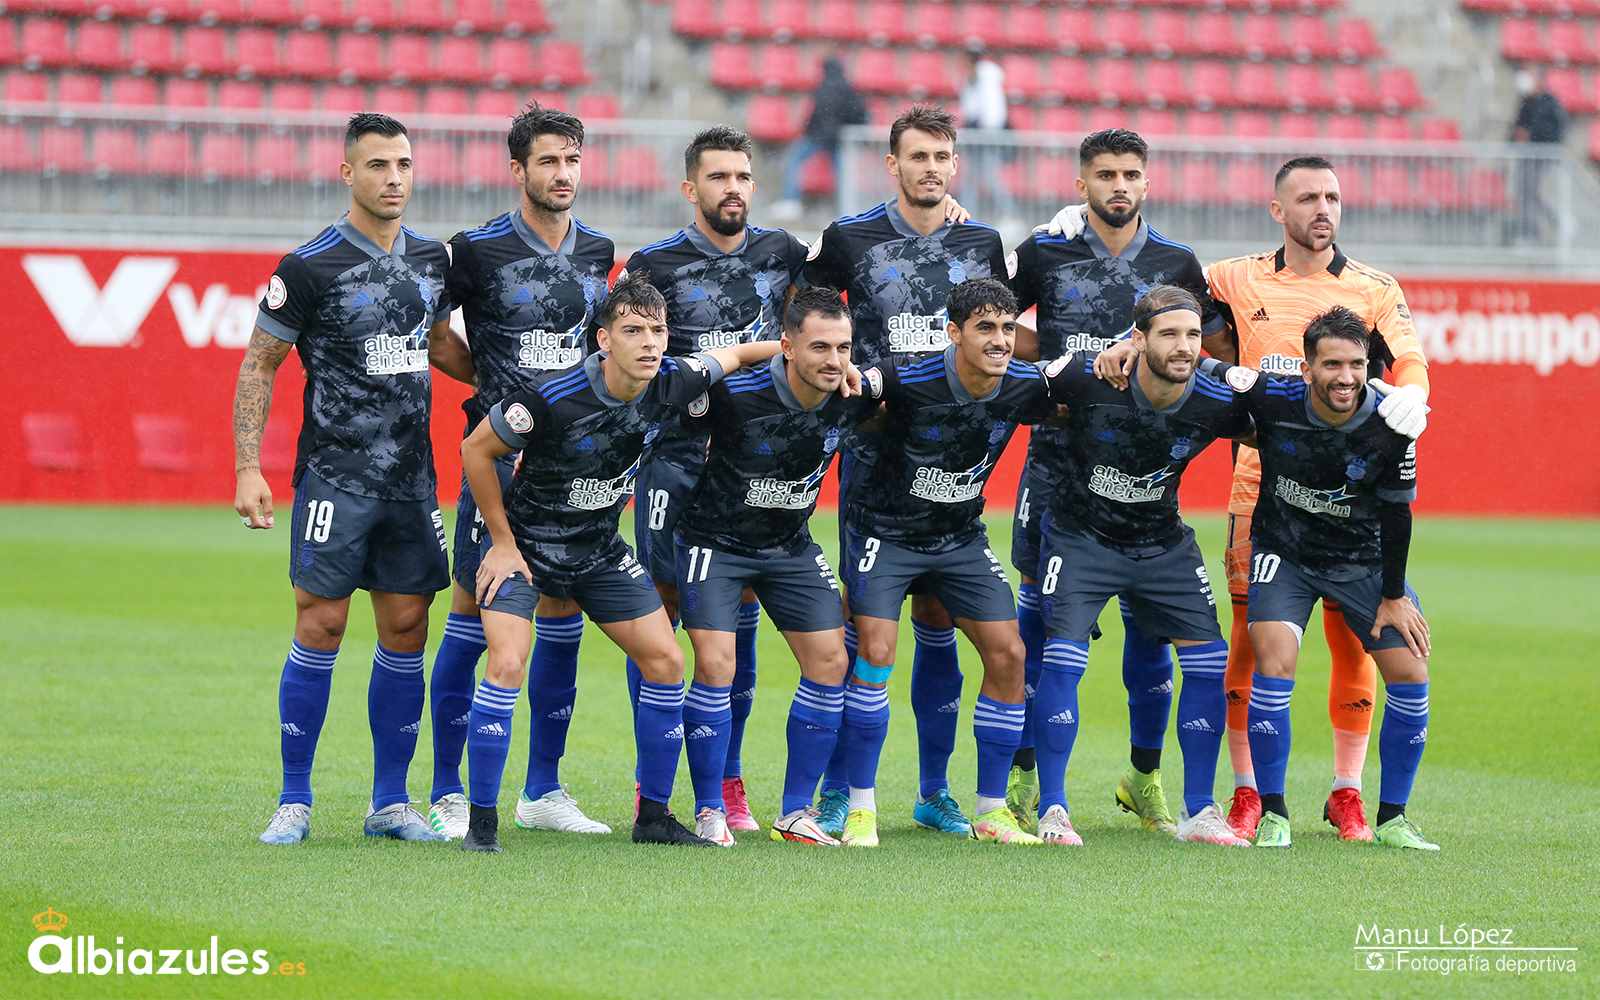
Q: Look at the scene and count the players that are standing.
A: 6